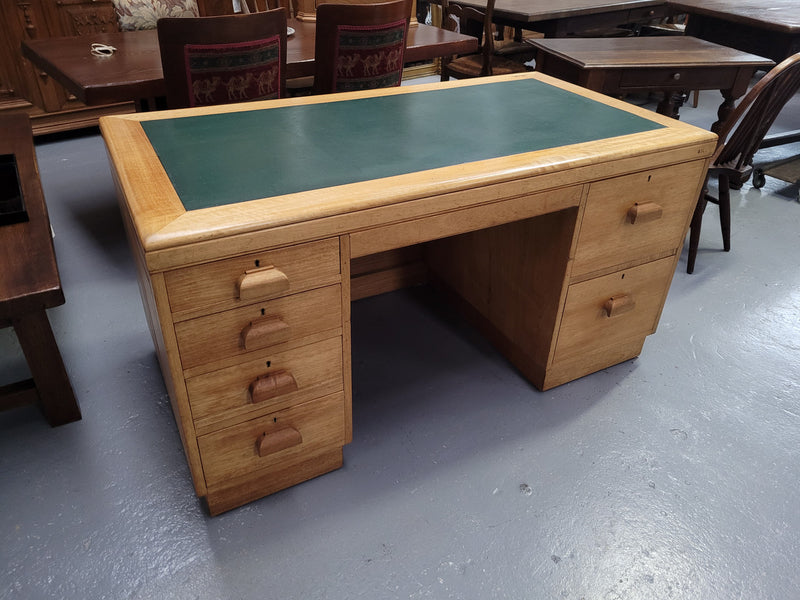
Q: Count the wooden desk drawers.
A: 6